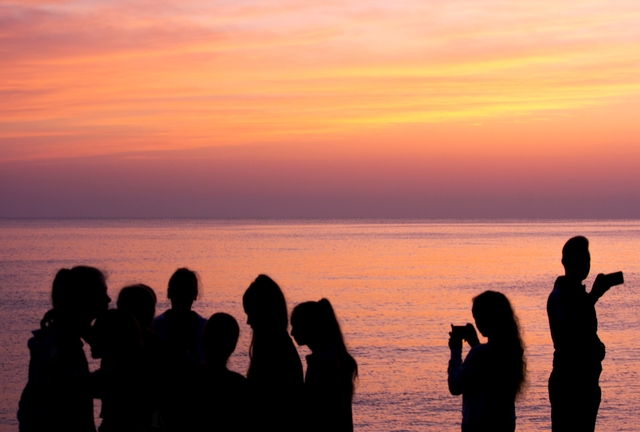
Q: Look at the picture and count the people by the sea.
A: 9